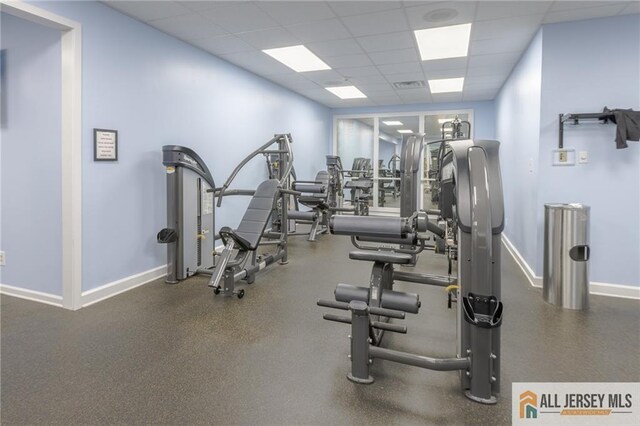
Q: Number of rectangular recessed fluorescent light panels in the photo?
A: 4